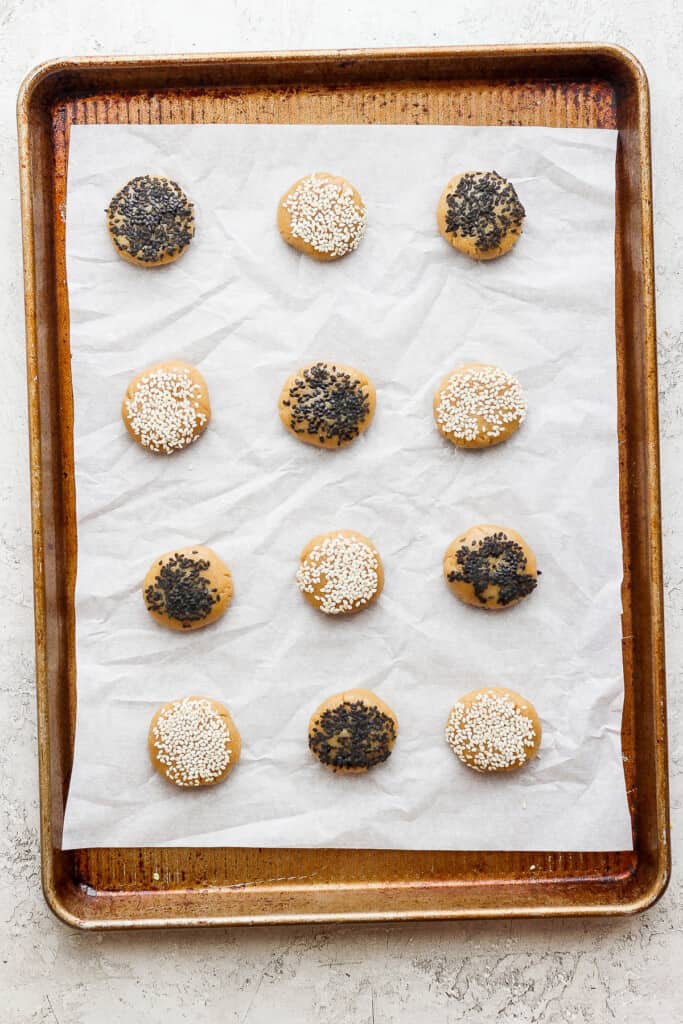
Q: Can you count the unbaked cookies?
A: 12